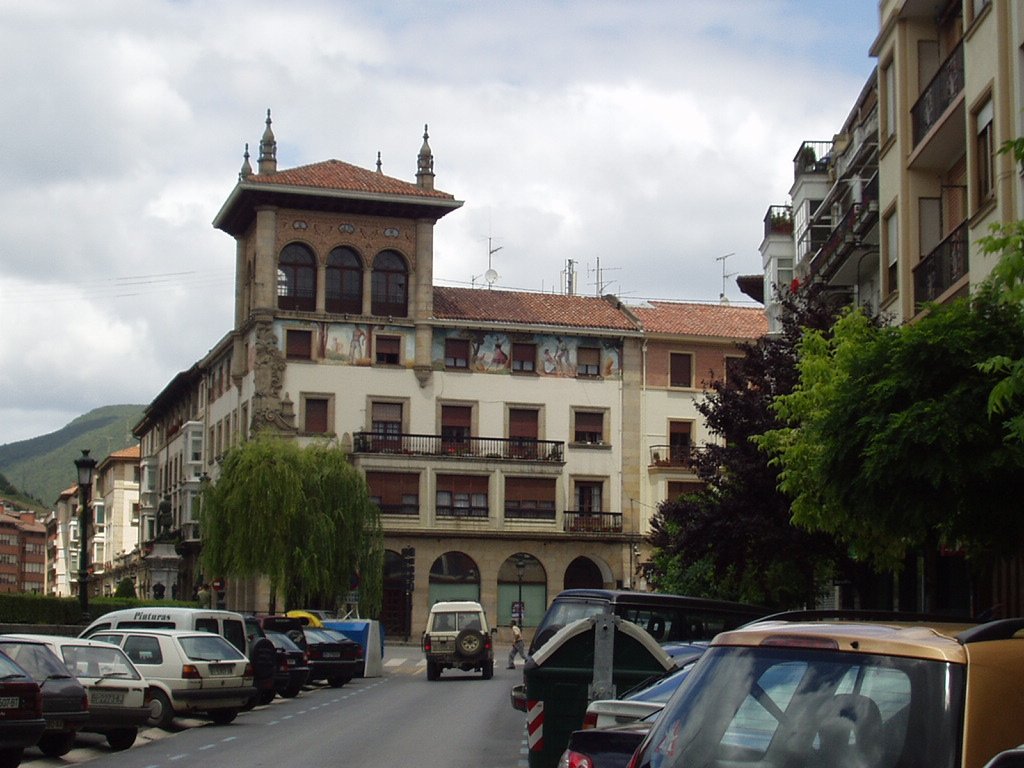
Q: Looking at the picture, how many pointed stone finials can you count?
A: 4